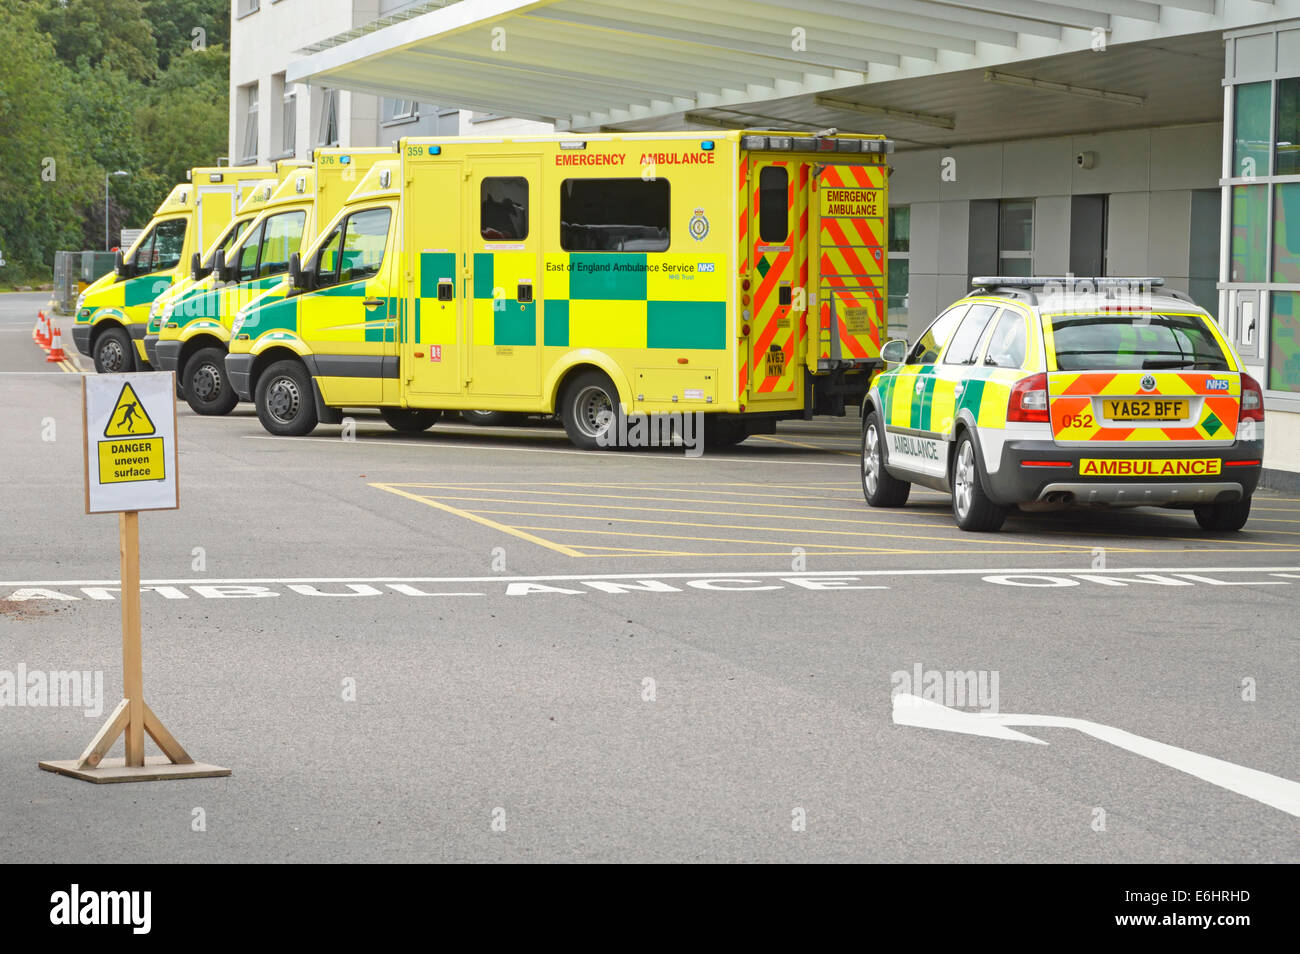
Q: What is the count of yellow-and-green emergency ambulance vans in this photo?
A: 4